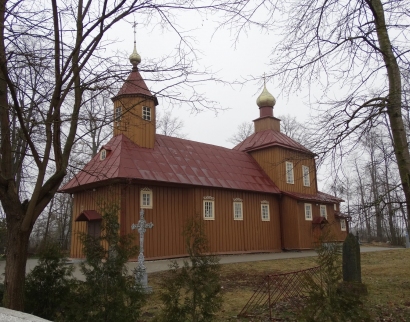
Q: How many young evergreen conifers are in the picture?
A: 4